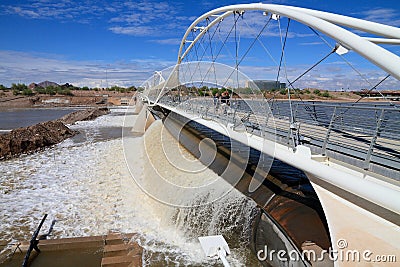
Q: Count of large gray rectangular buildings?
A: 1